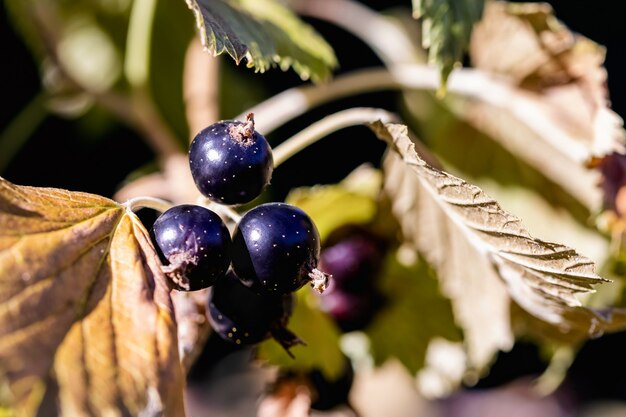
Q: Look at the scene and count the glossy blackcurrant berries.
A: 4